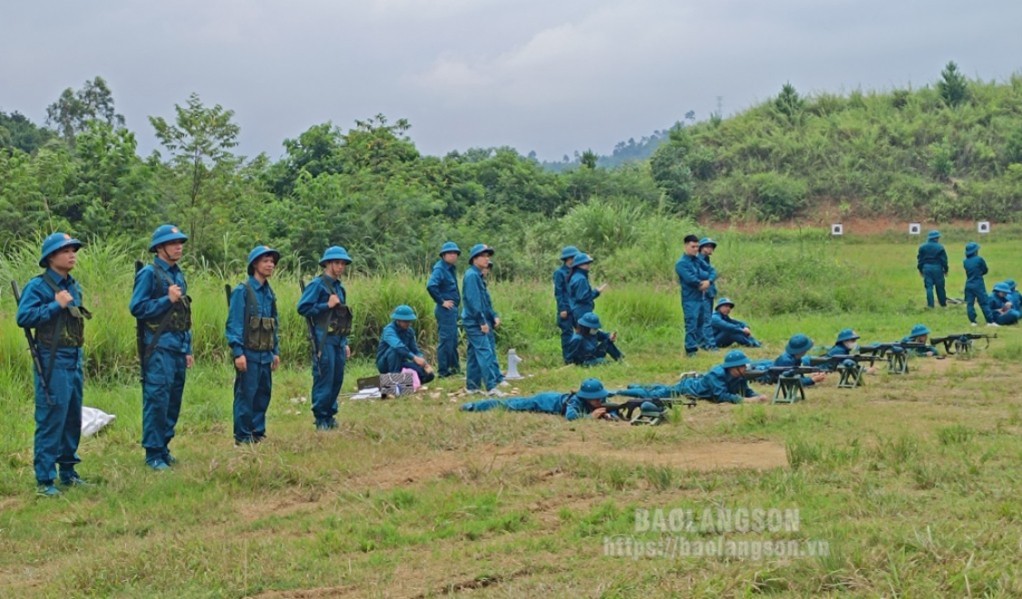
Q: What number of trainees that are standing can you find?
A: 13